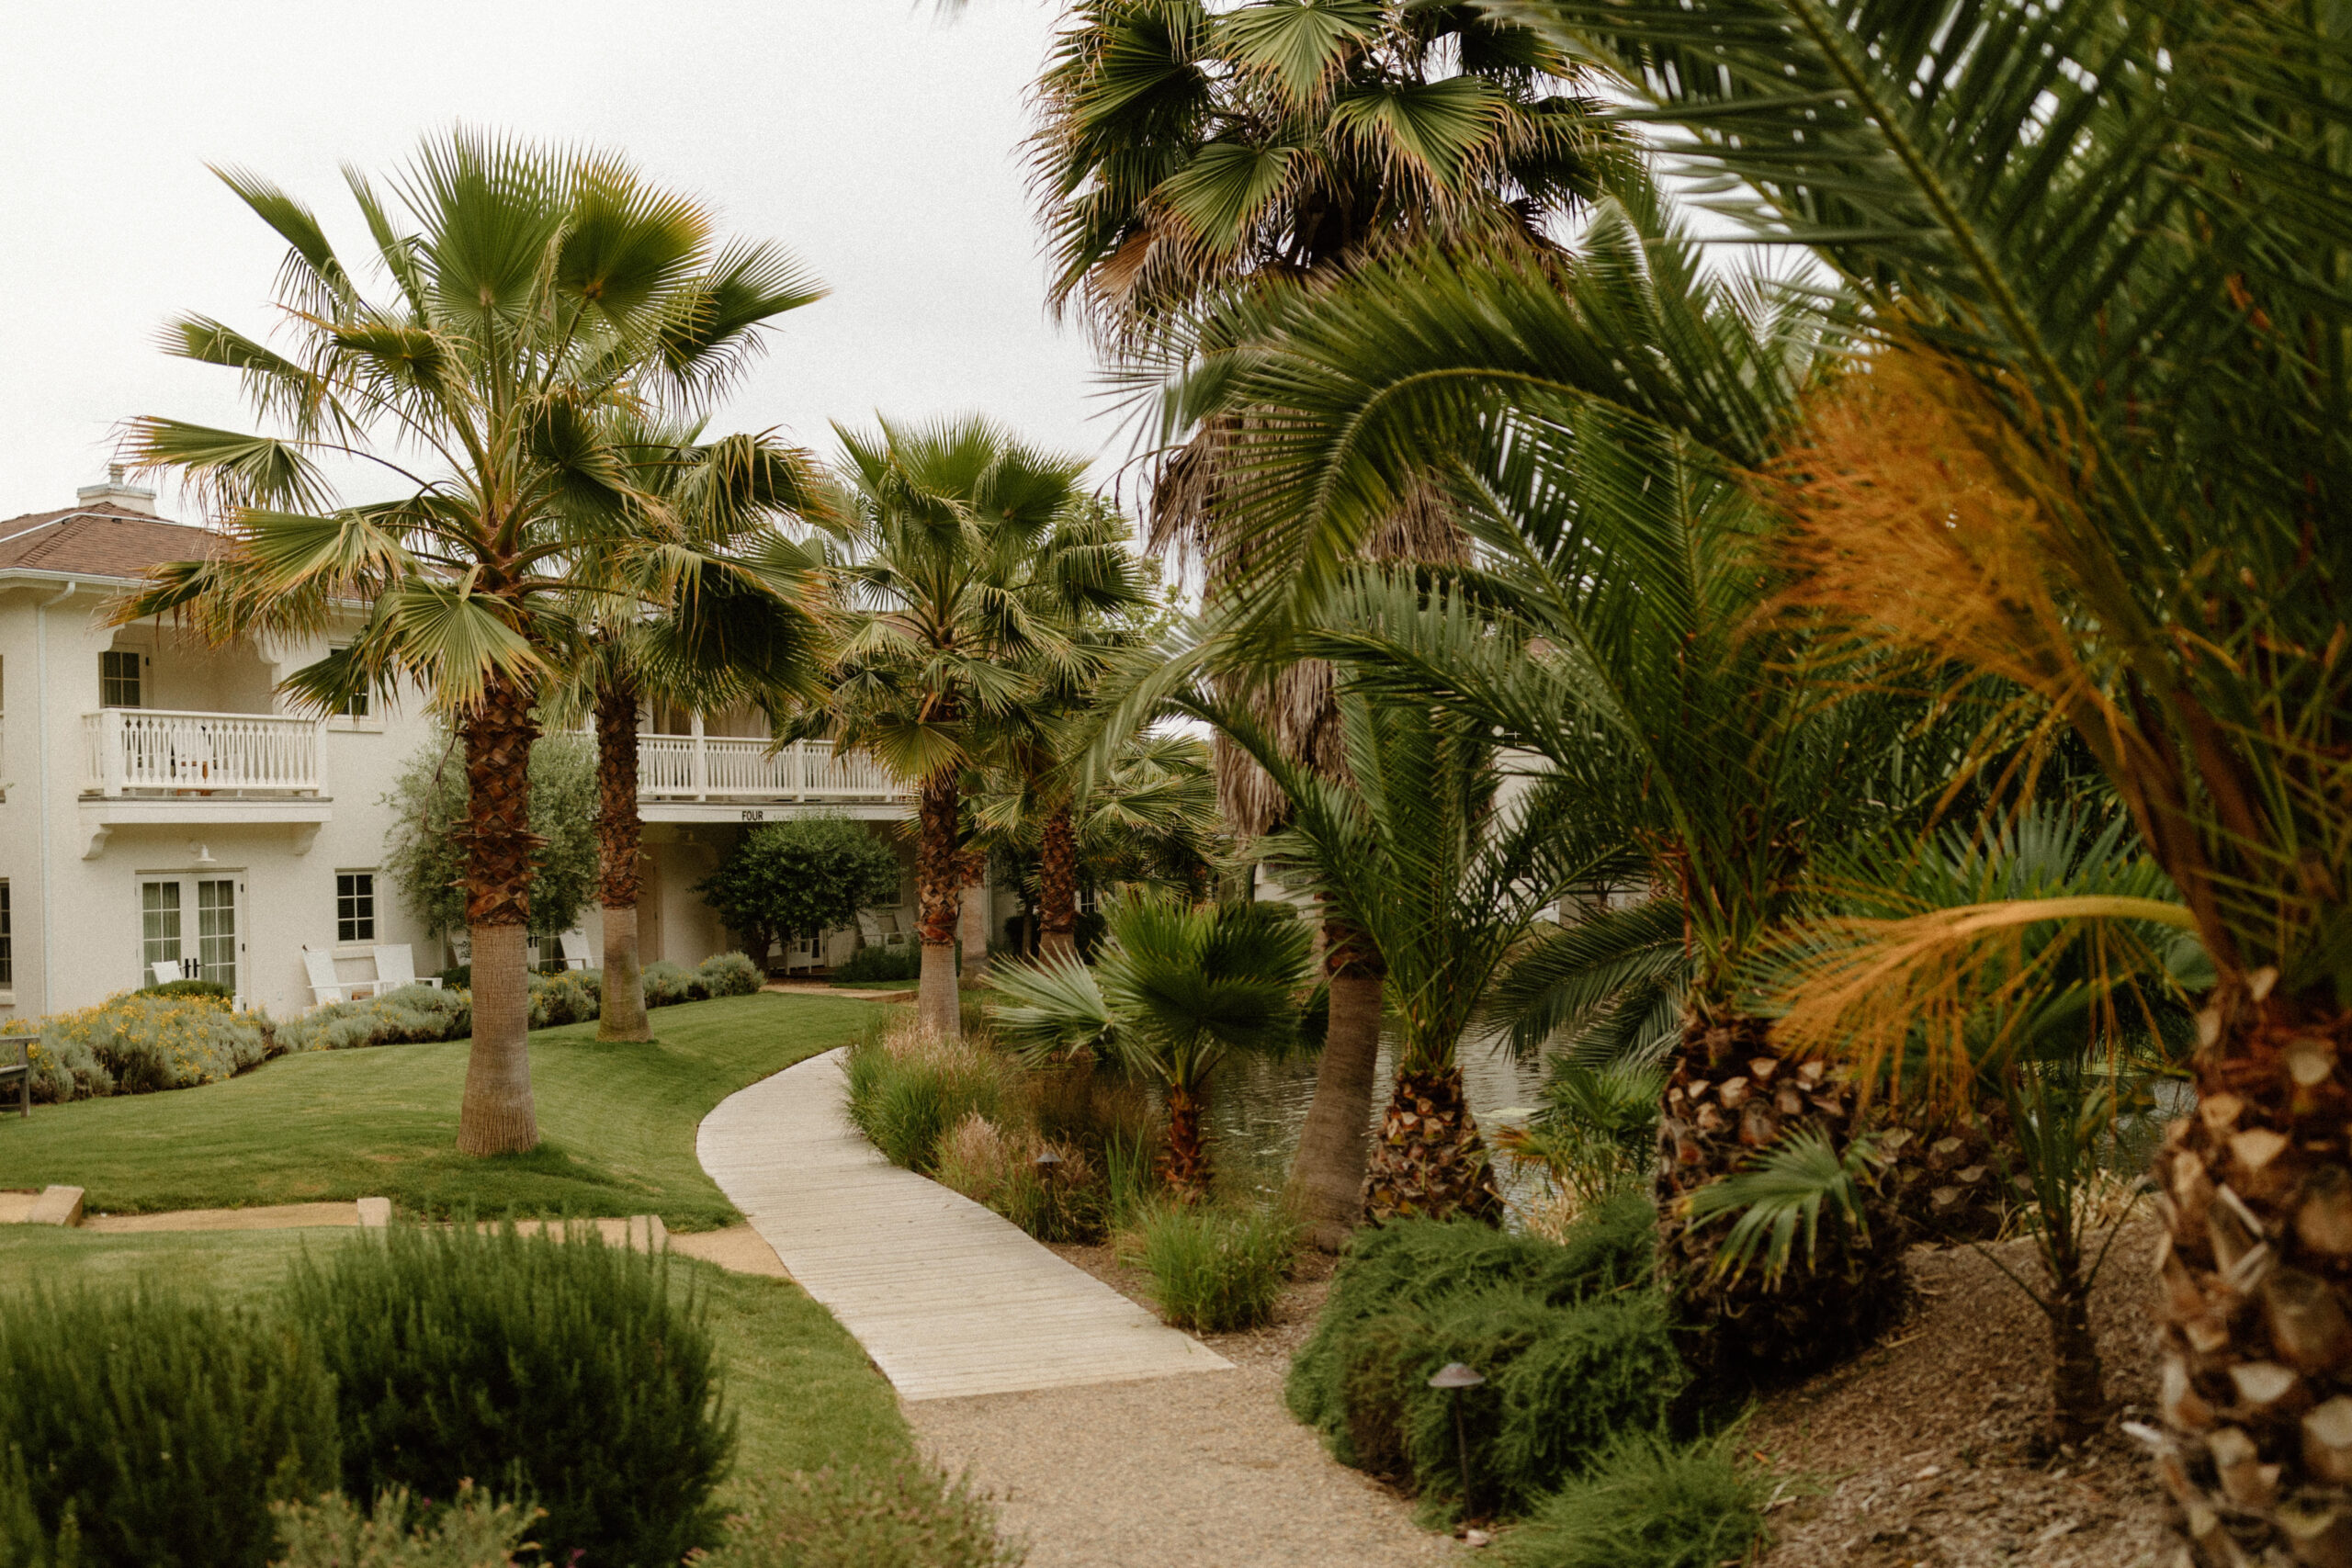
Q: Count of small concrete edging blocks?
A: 3